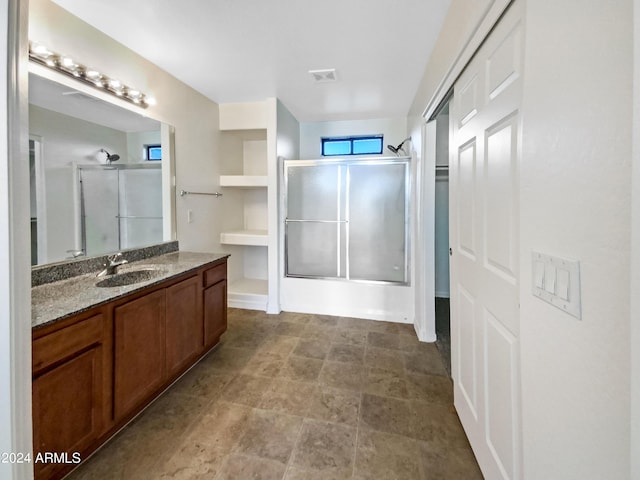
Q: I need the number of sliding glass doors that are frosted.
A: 2